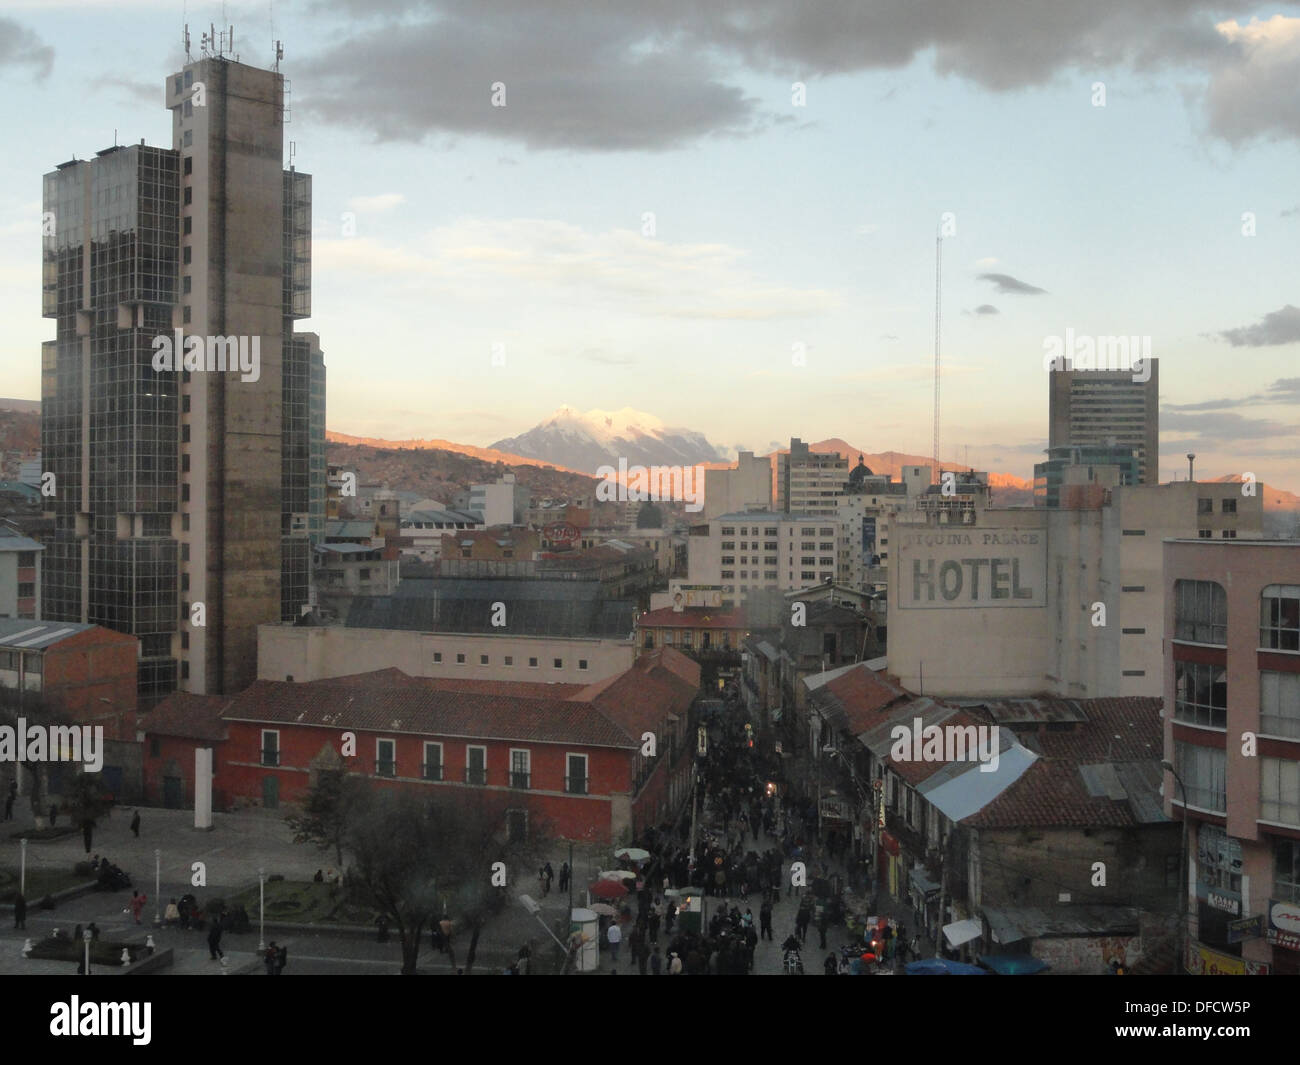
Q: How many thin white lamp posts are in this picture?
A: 4